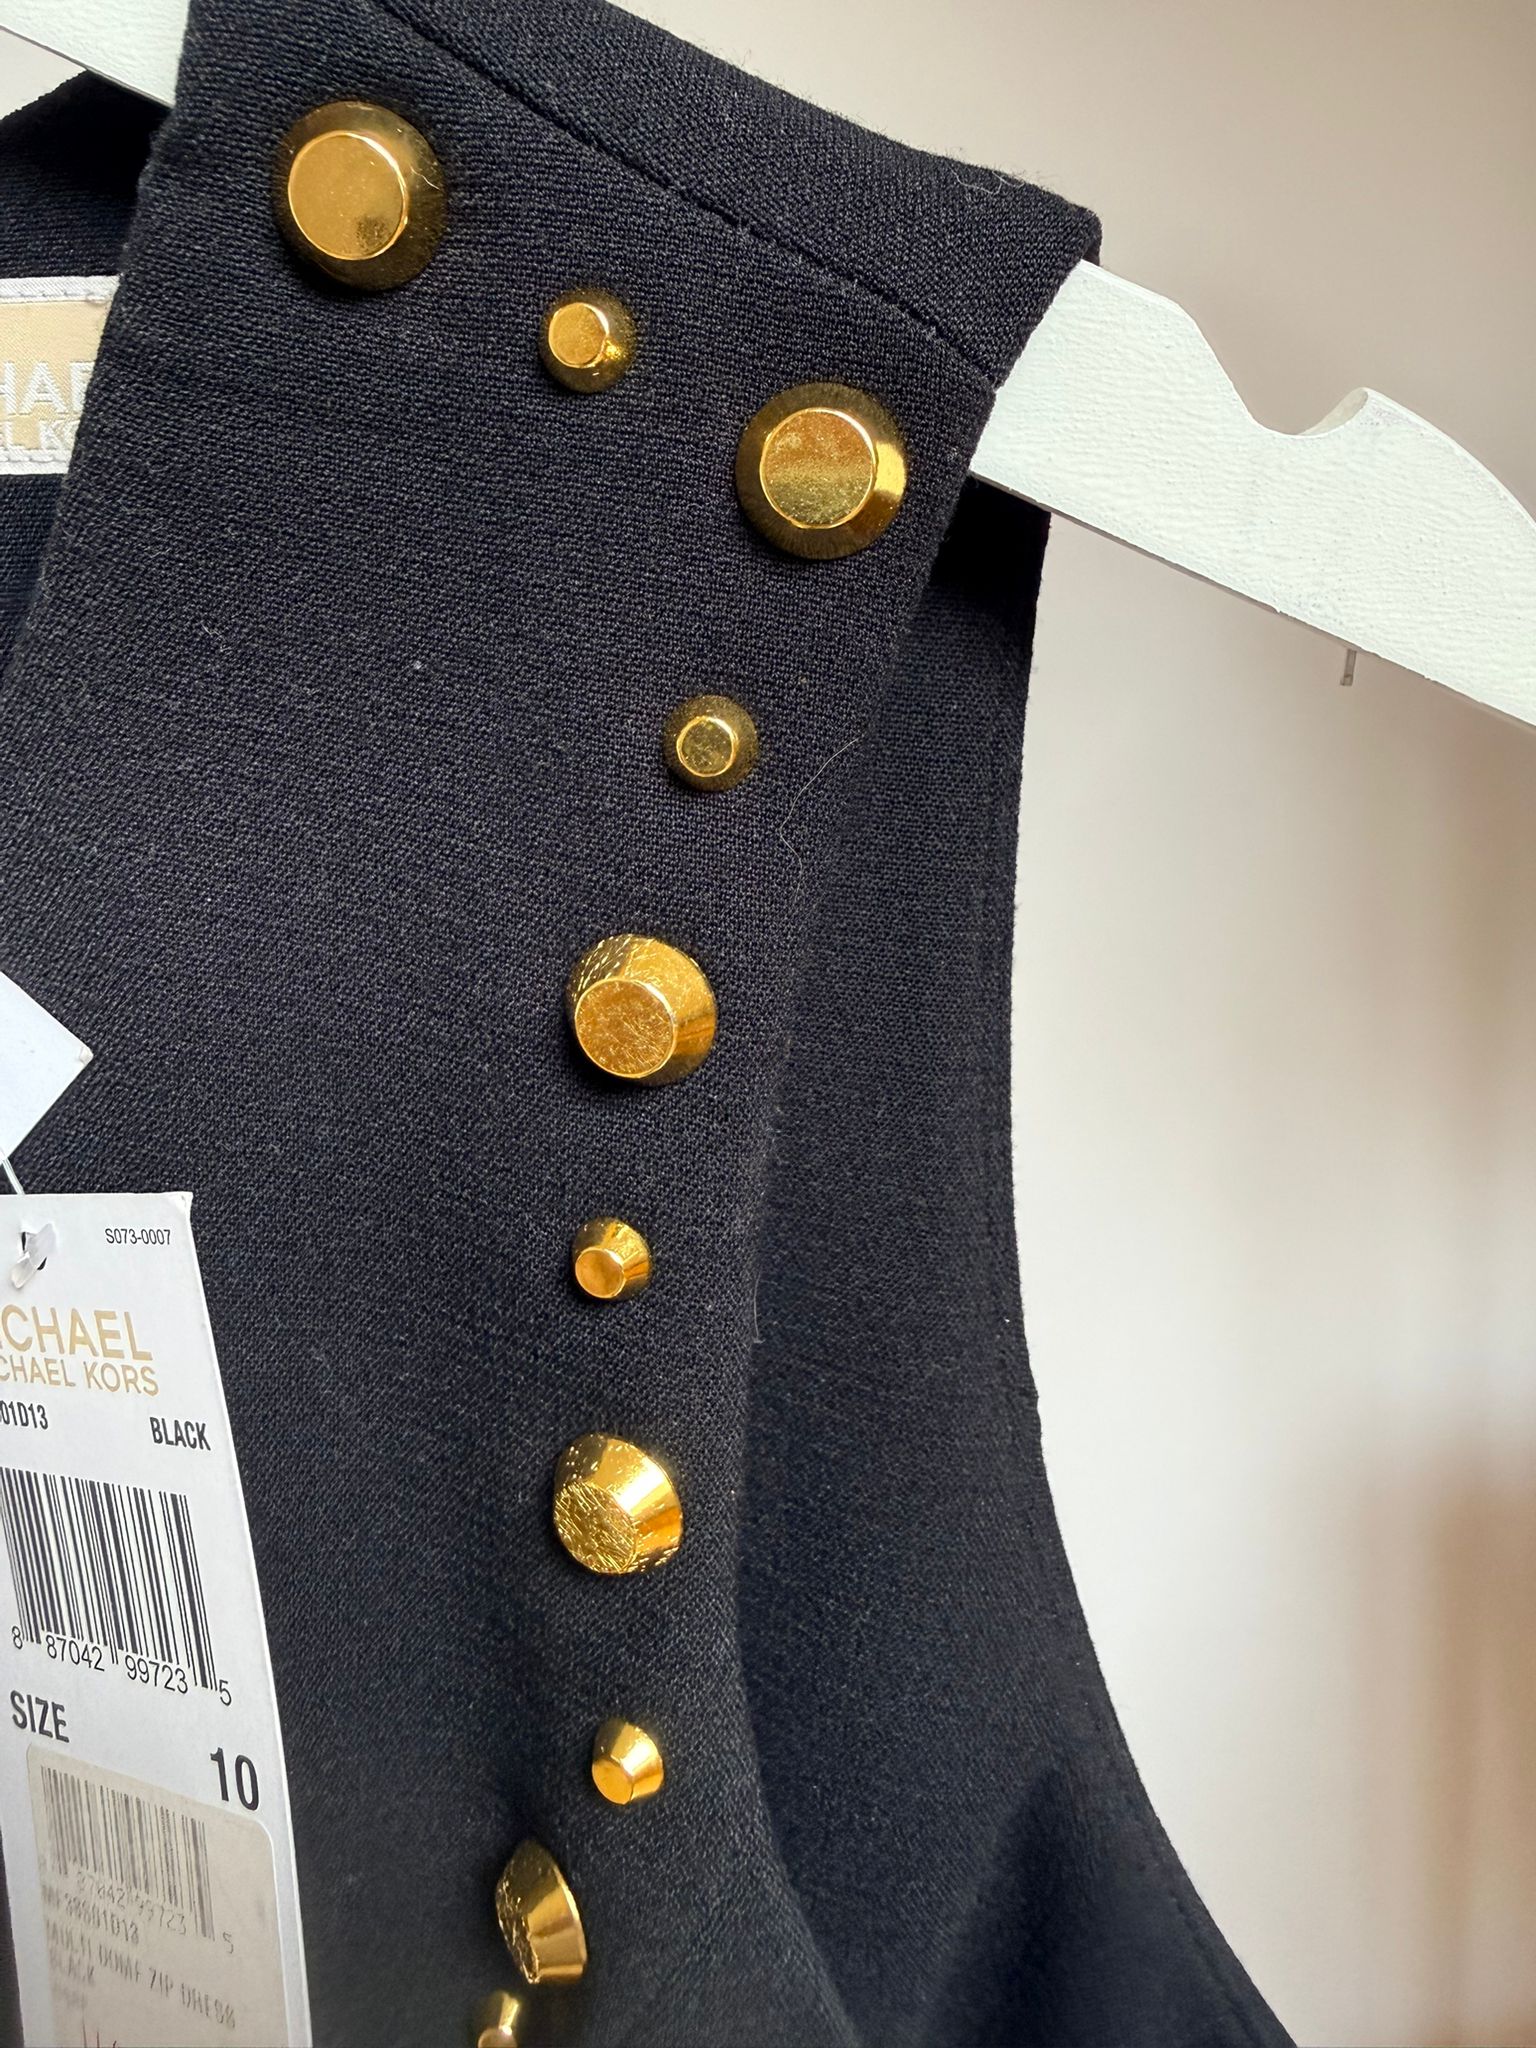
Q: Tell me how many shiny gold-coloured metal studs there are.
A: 10